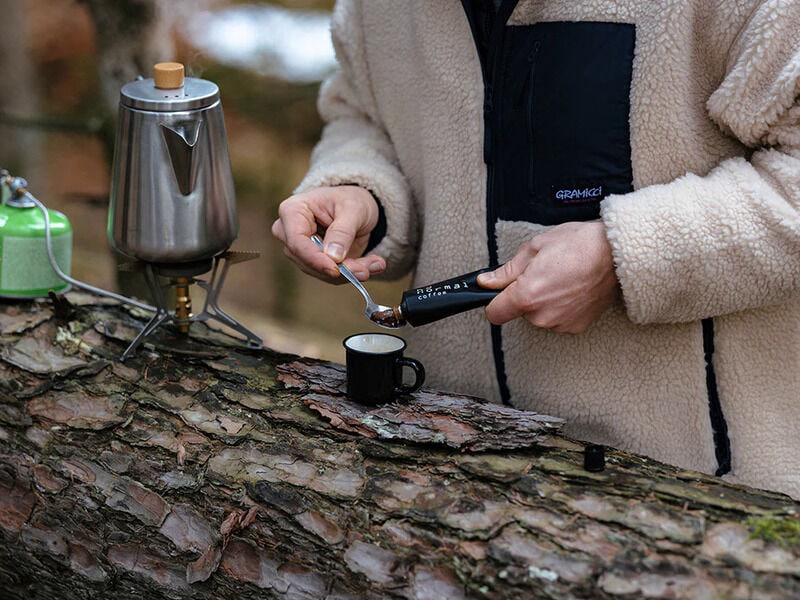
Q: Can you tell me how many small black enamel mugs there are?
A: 1